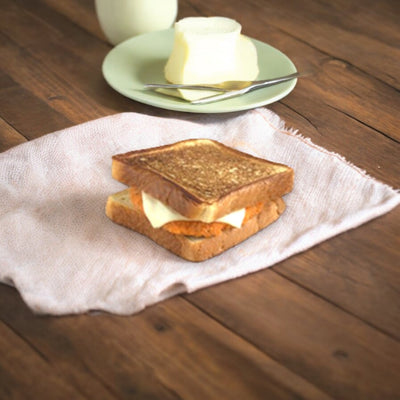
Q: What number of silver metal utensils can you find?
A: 2